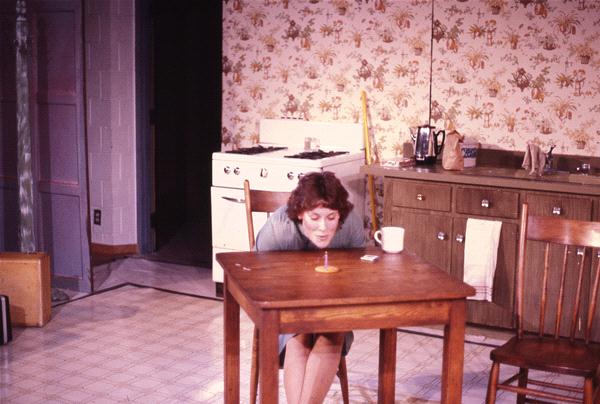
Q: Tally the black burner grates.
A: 2